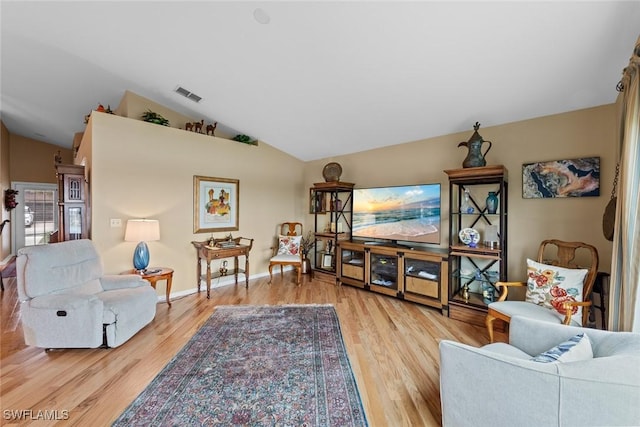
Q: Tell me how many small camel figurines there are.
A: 3